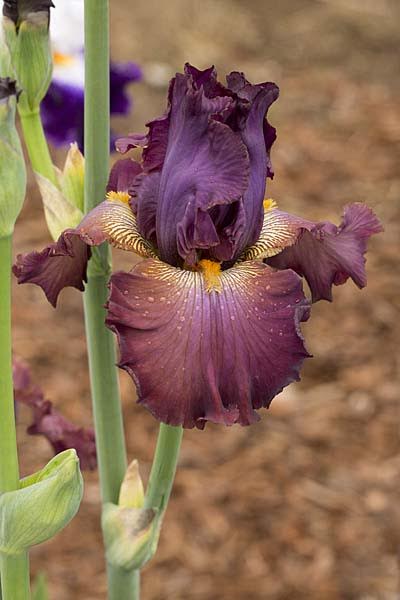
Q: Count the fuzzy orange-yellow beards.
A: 3